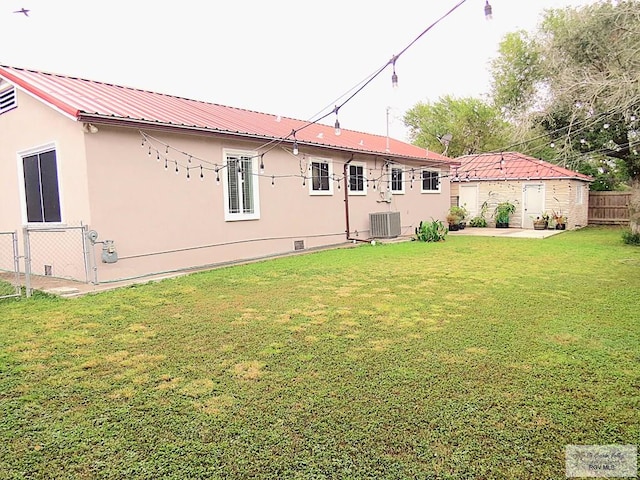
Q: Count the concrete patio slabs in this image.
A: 1